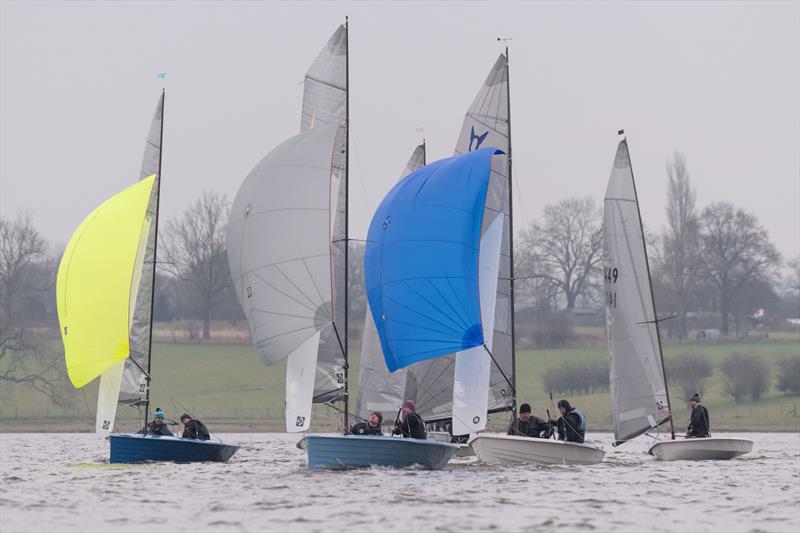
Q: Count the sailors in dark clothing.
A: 7